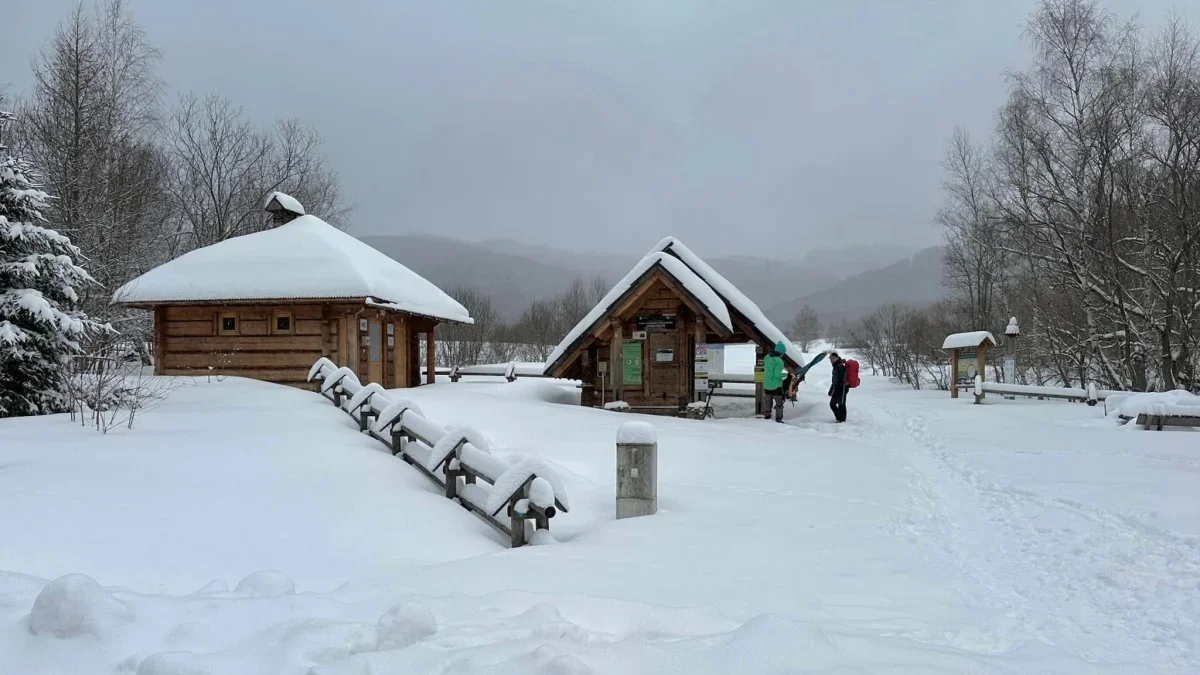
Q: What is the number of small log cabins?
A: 2